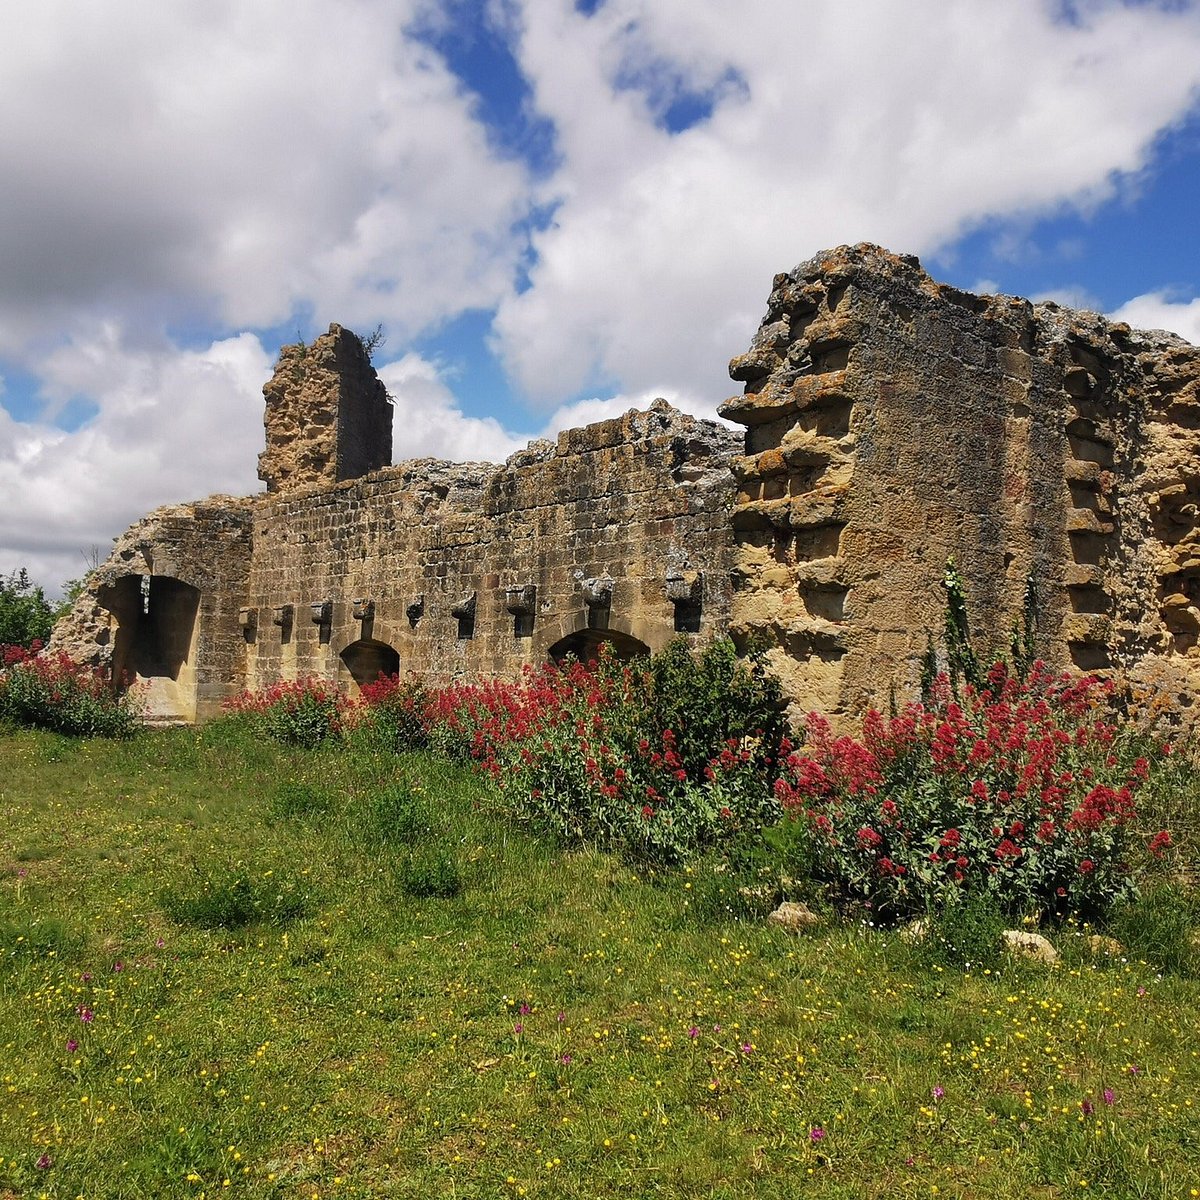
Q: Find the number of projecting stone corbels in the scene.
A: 9